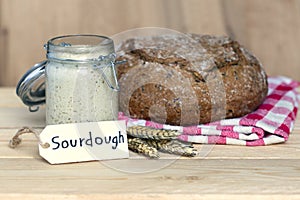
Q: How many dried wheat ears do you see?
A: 3